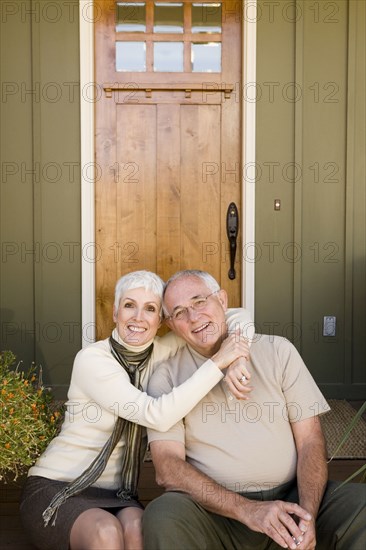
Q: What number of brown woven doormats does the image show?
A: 1